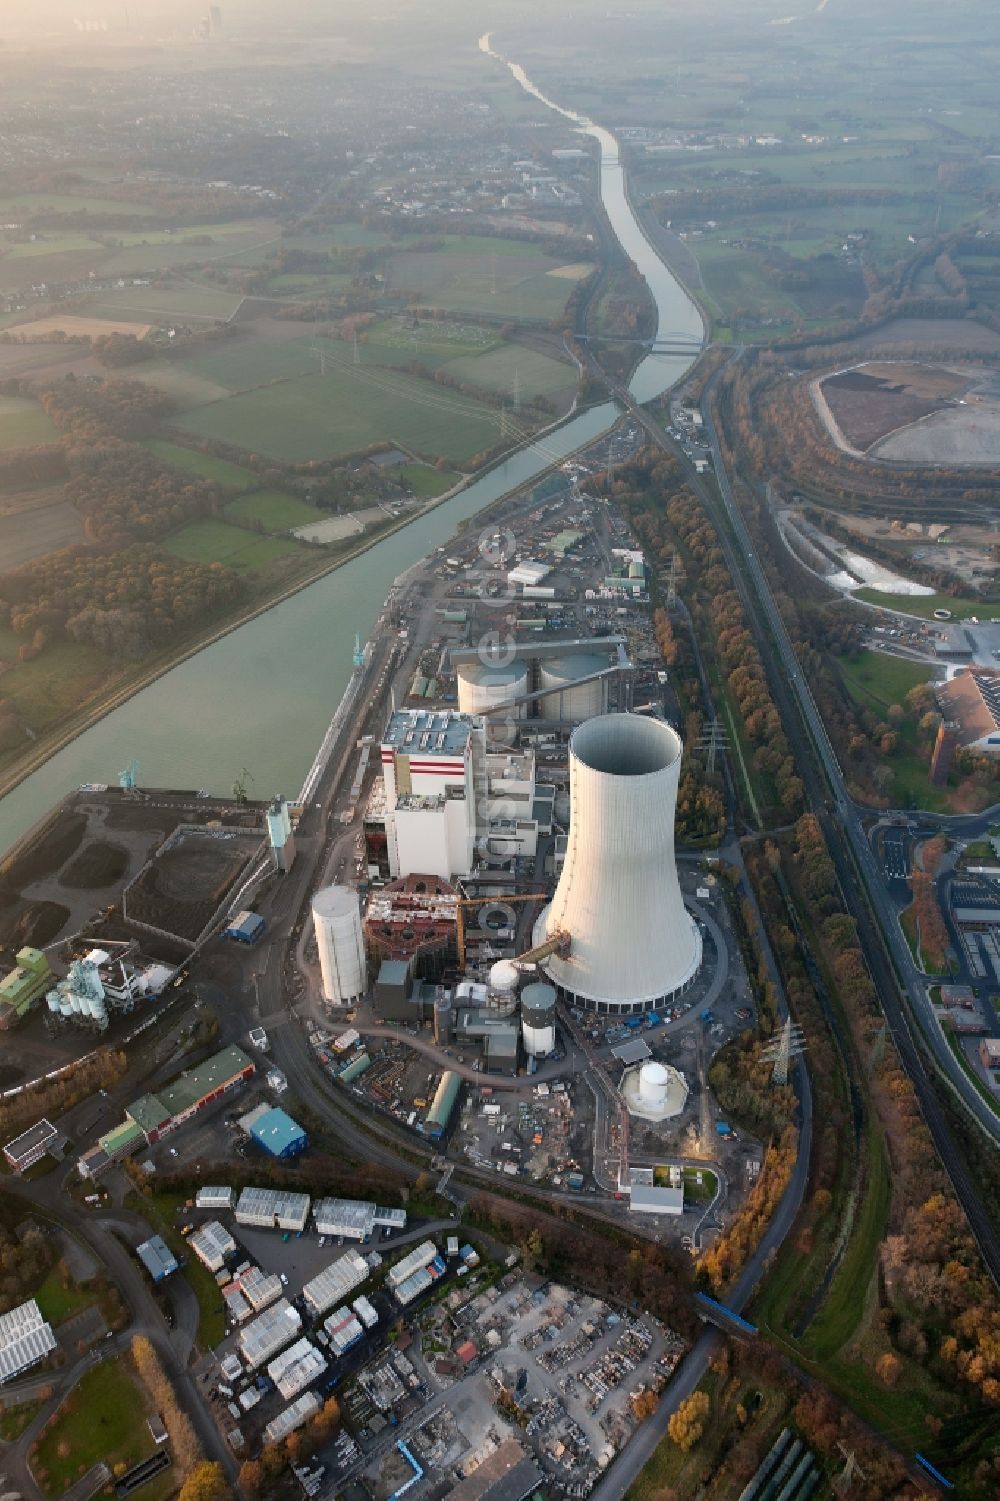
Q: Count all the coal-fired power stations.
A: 1